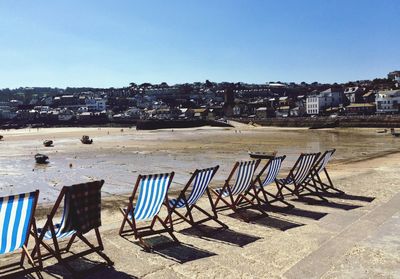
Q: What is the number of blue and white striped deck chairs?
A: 8